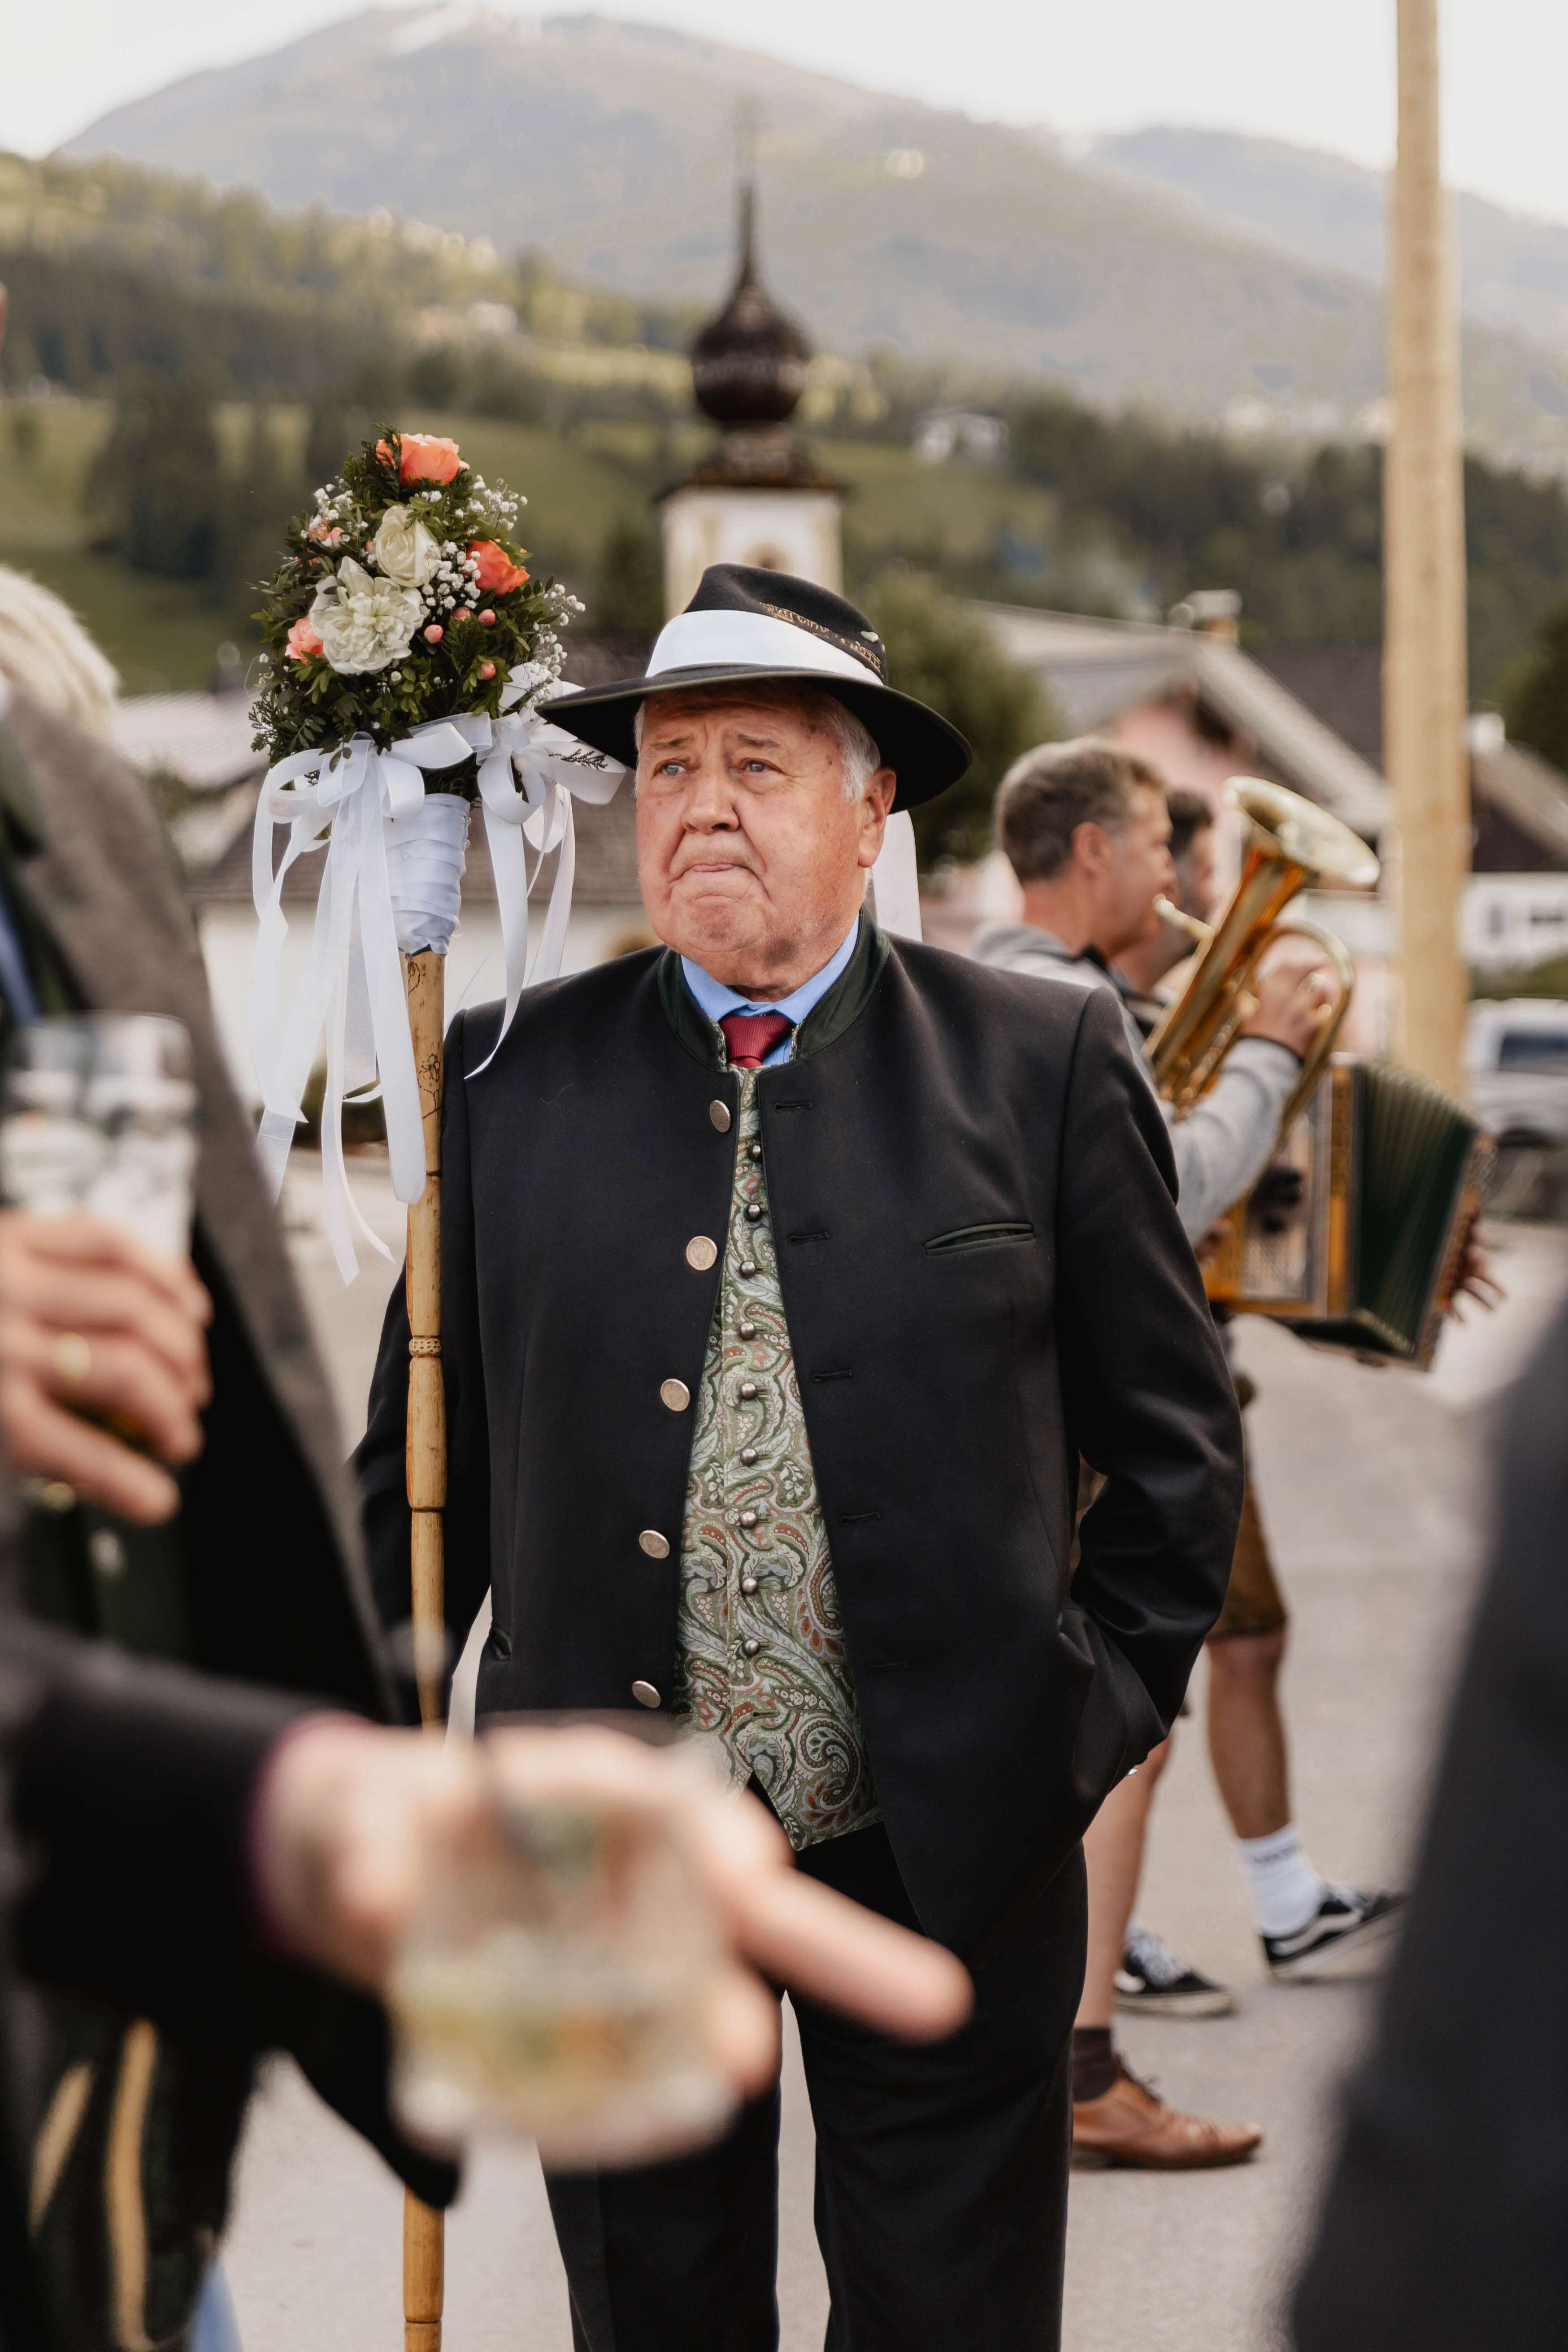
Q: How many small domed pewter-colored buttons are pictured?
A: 9